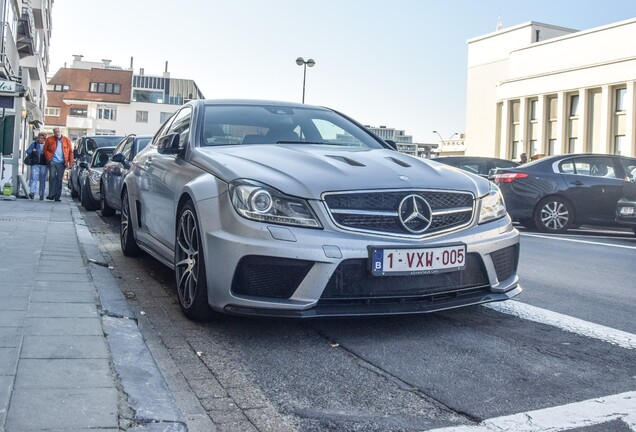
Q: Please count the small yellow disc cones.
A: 0